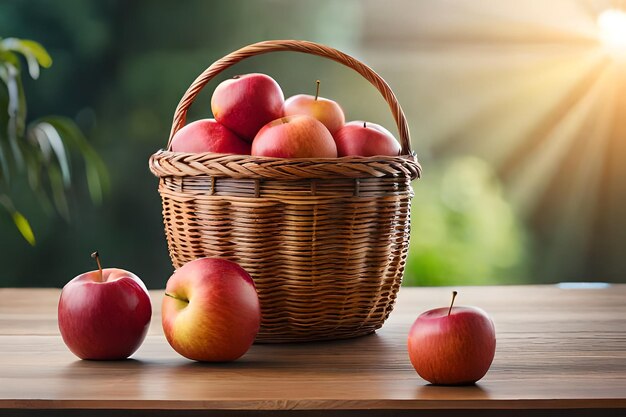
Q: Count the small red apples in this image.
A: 8